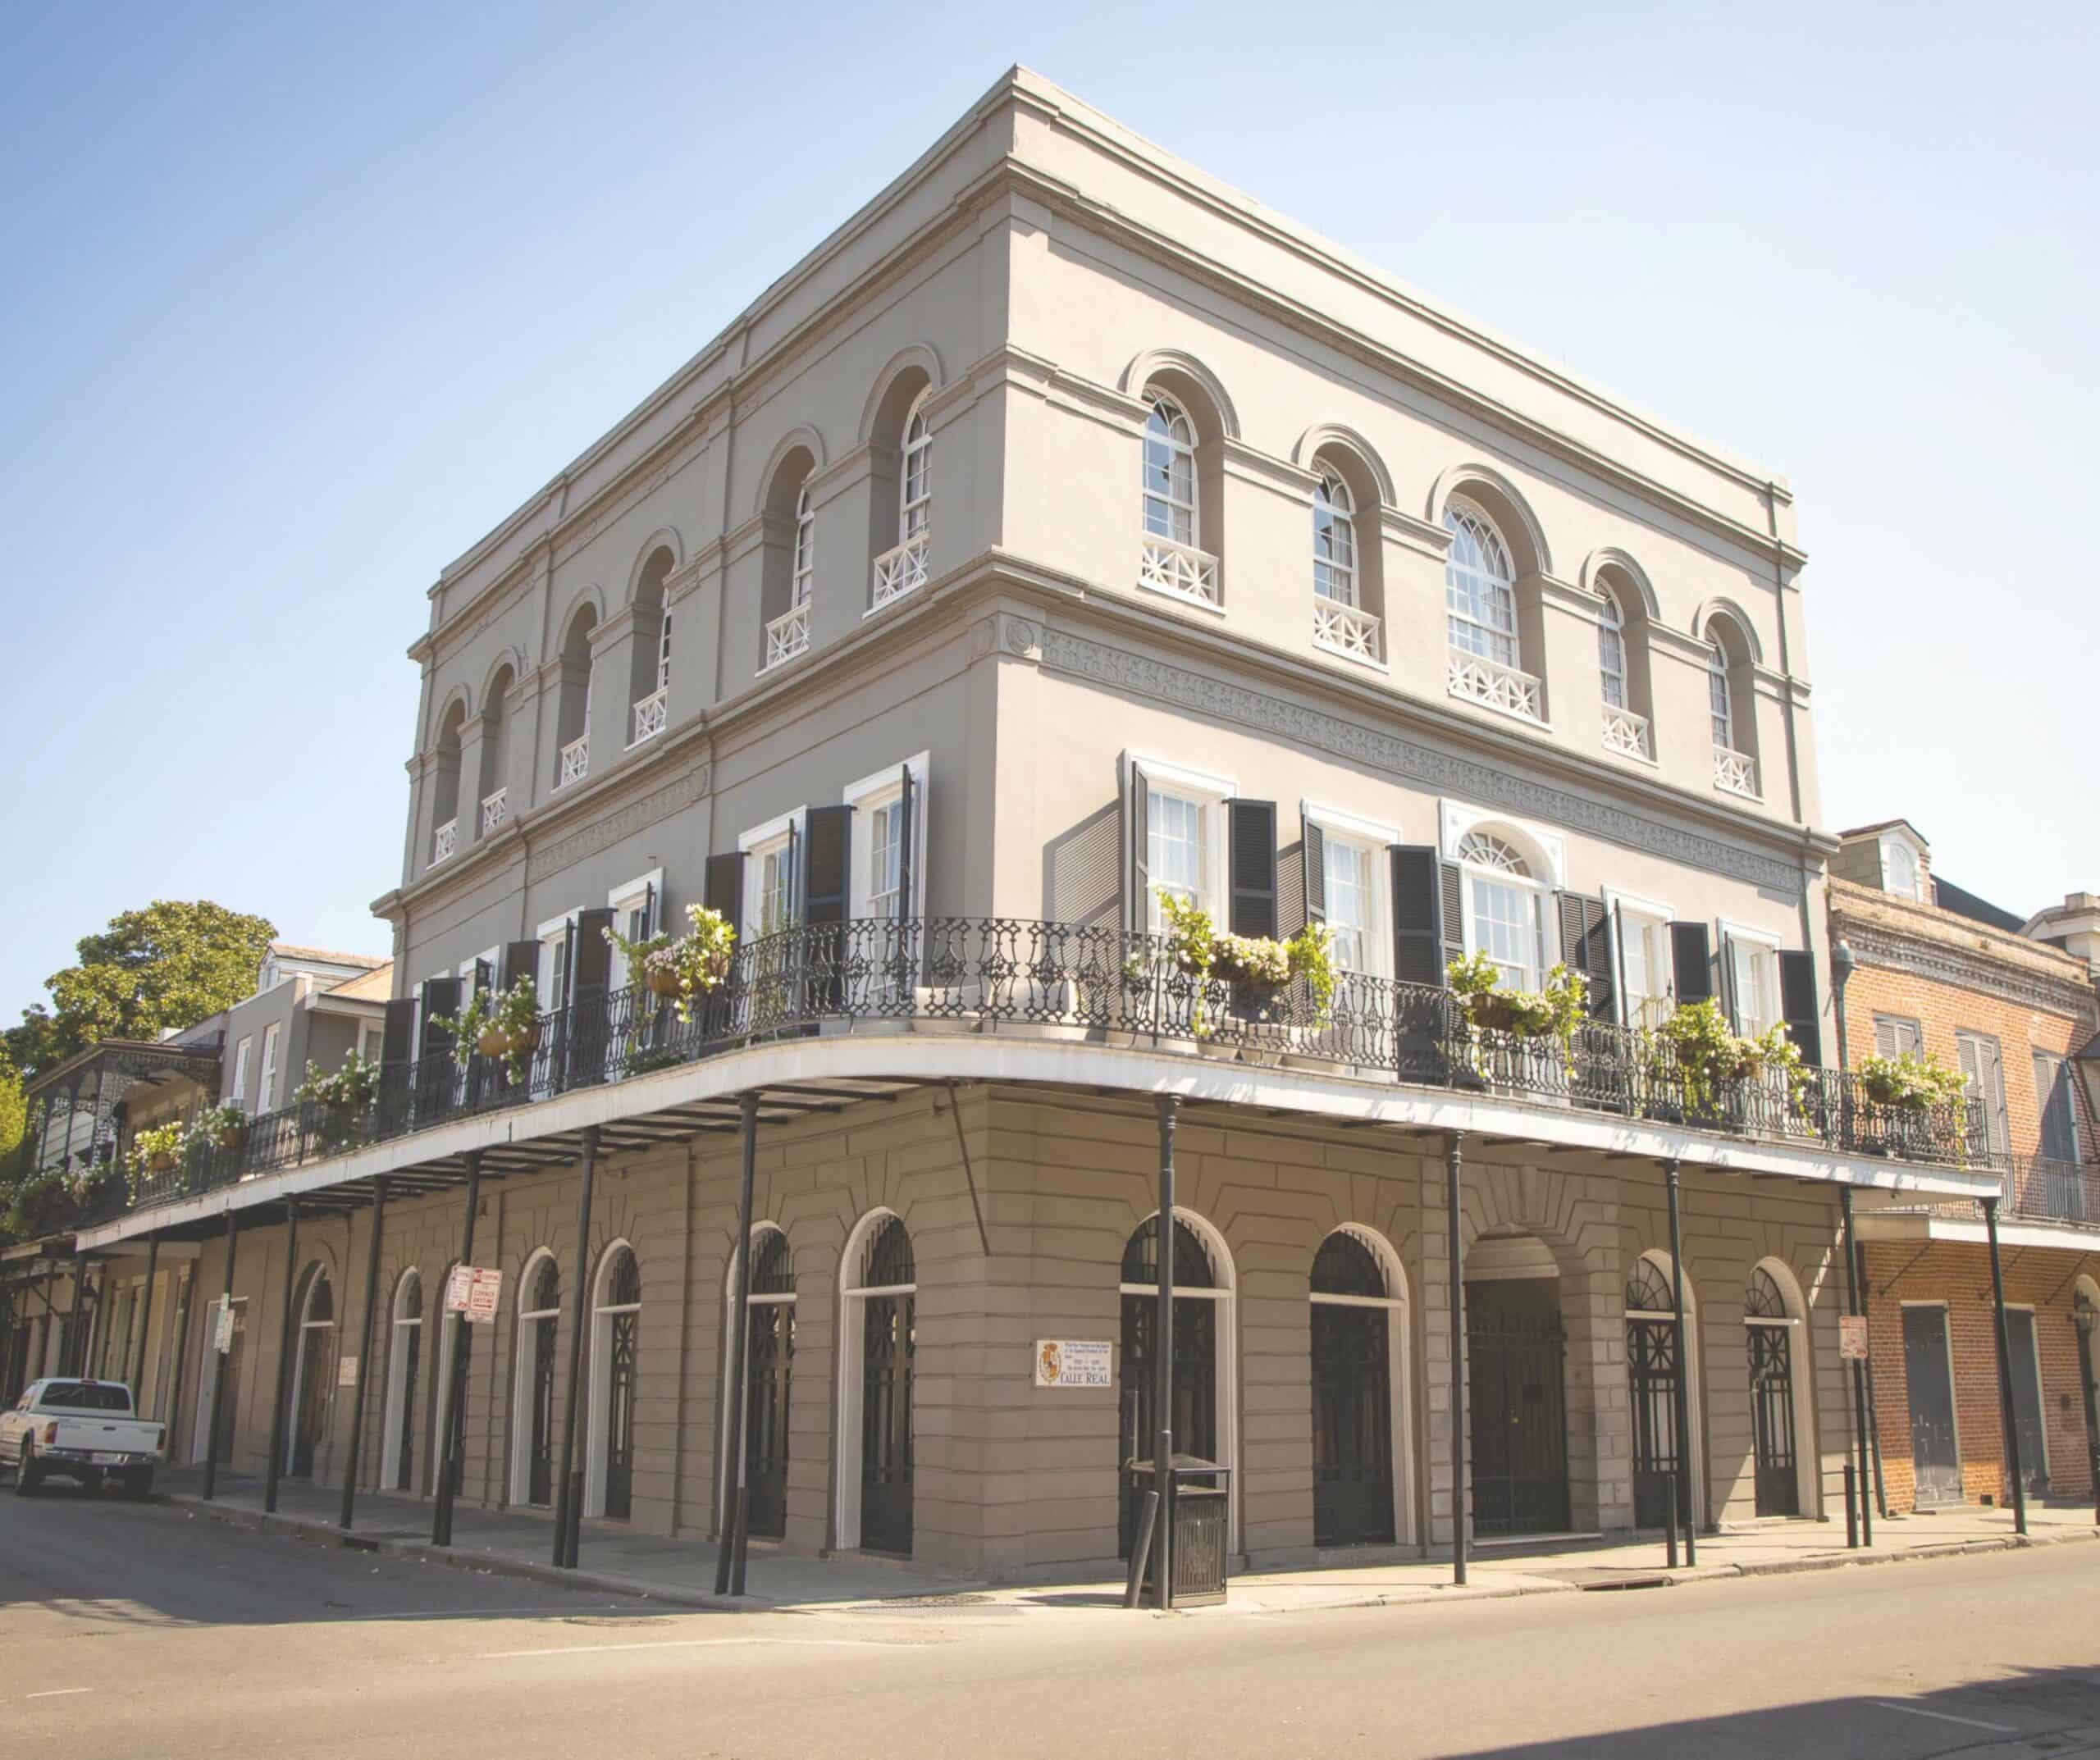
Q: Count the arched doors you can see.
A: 12